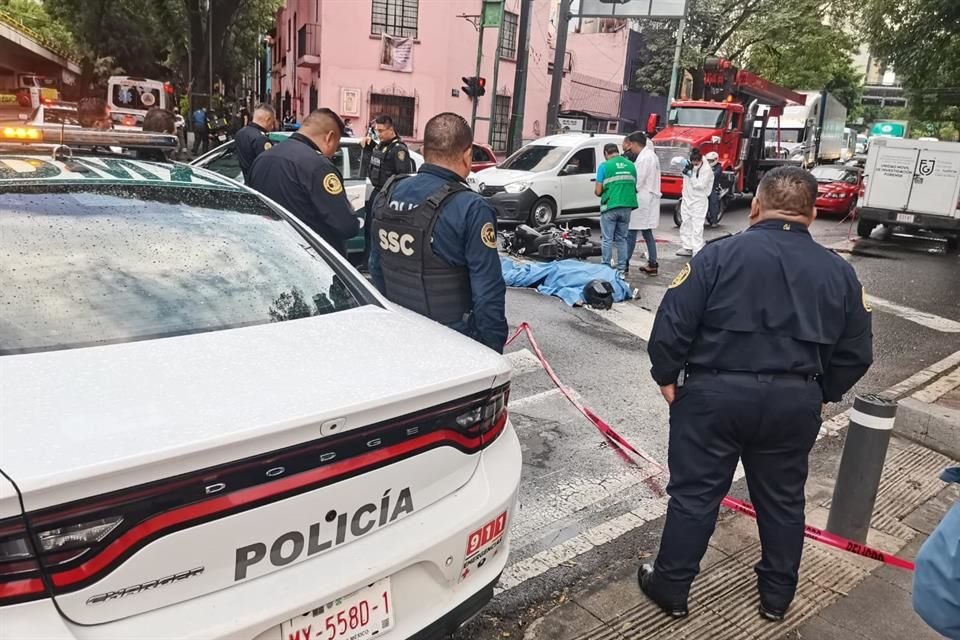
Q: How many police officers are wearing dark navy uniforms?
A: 5